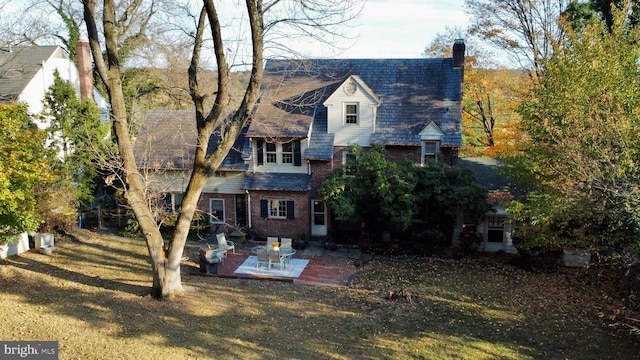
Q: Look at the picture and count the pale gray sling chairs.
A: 5